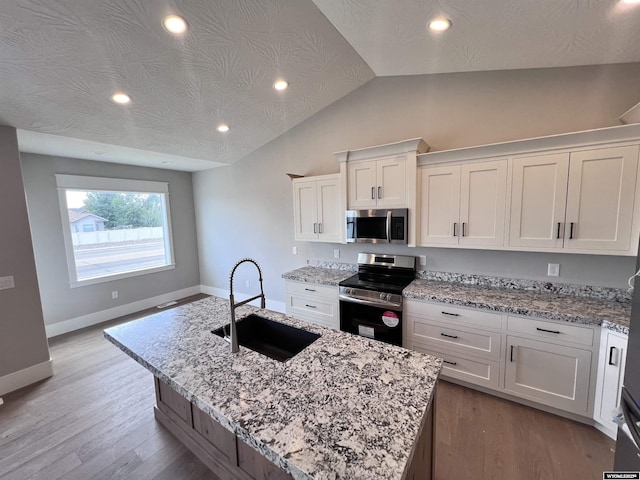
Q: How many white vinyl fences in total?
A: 1